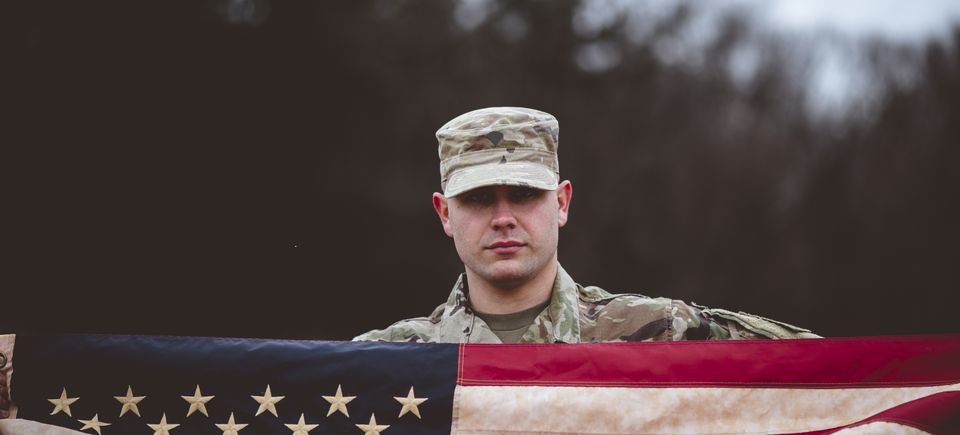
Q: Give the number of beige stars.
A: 11